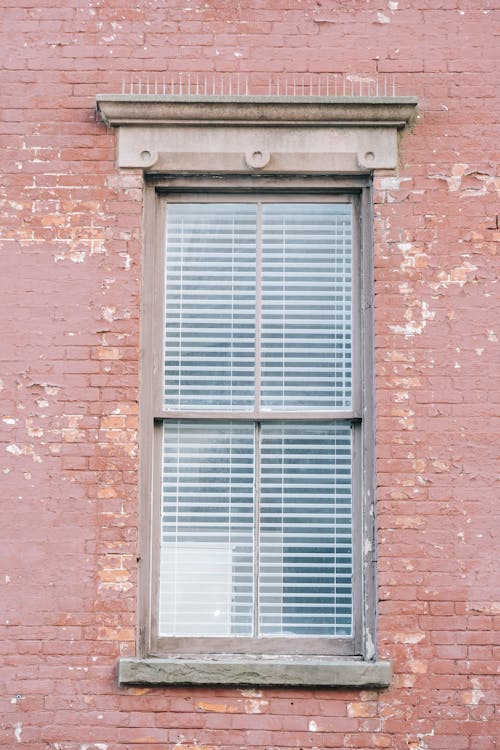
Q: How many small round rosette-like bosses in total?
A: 3